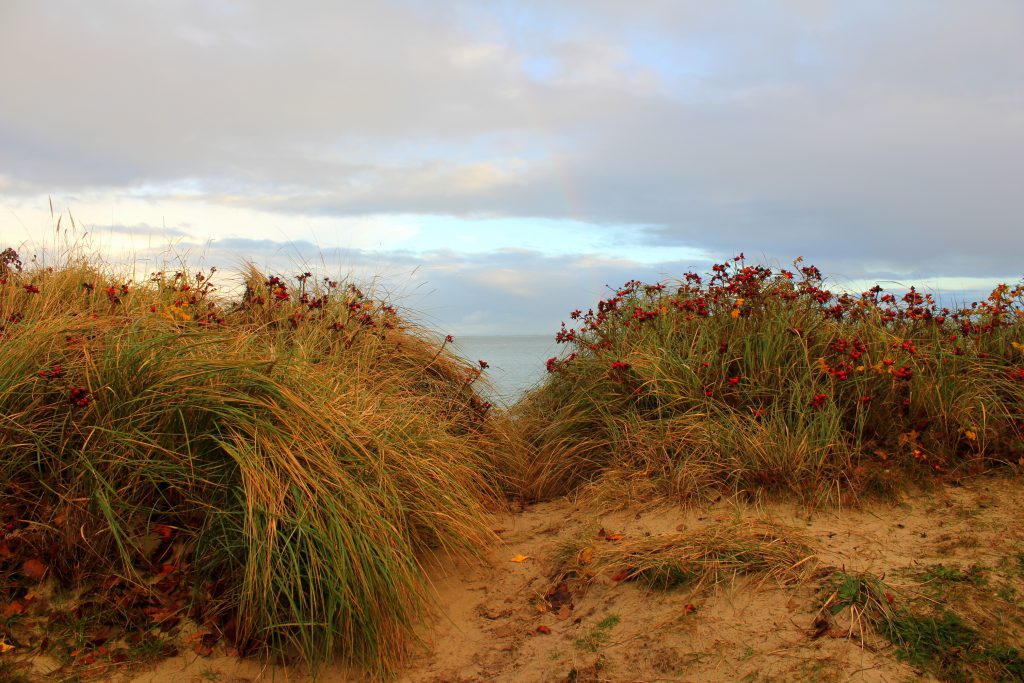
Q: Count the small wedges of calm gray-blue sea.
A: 1